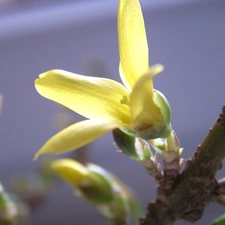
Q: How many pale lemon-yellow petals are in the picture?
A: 4